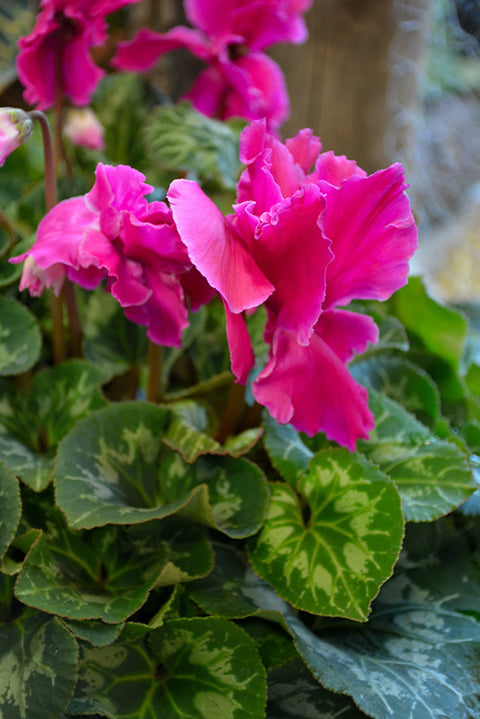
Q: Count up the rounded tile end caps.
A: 0